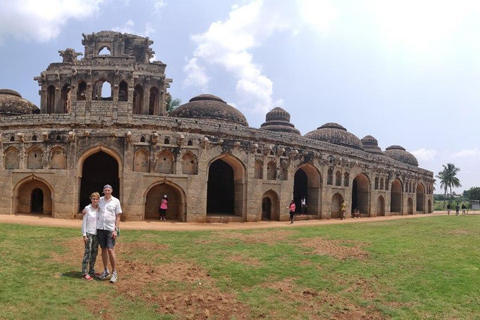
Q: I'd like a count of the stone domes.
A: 6